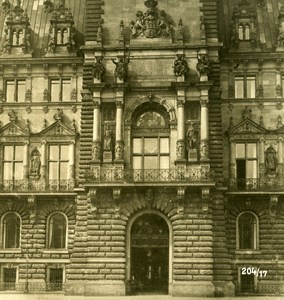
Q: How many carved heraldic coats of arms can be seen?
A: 1